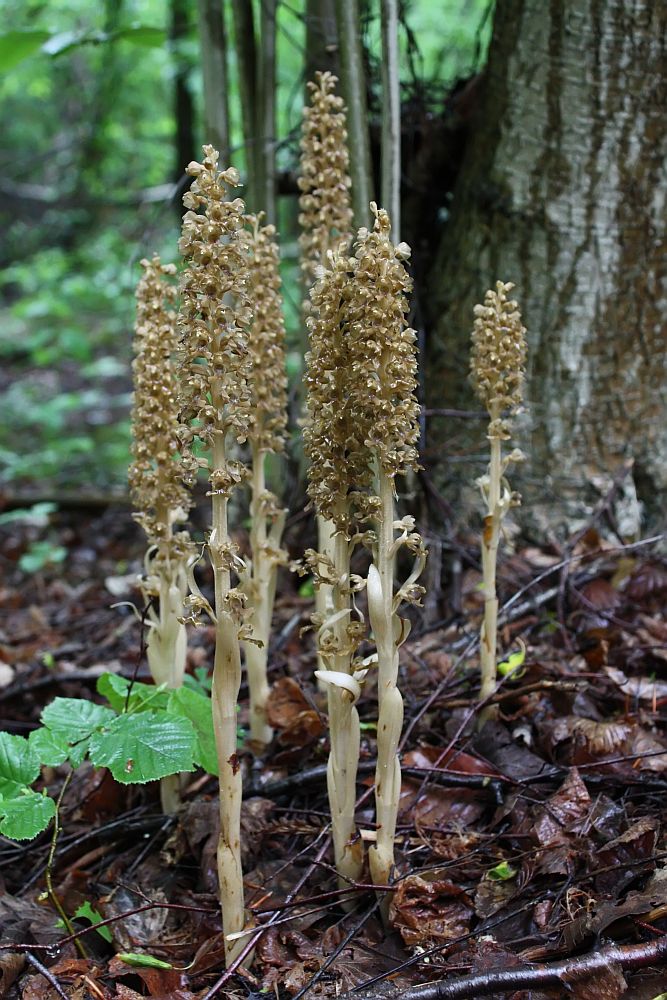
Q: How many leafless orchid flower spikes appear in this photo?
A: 7